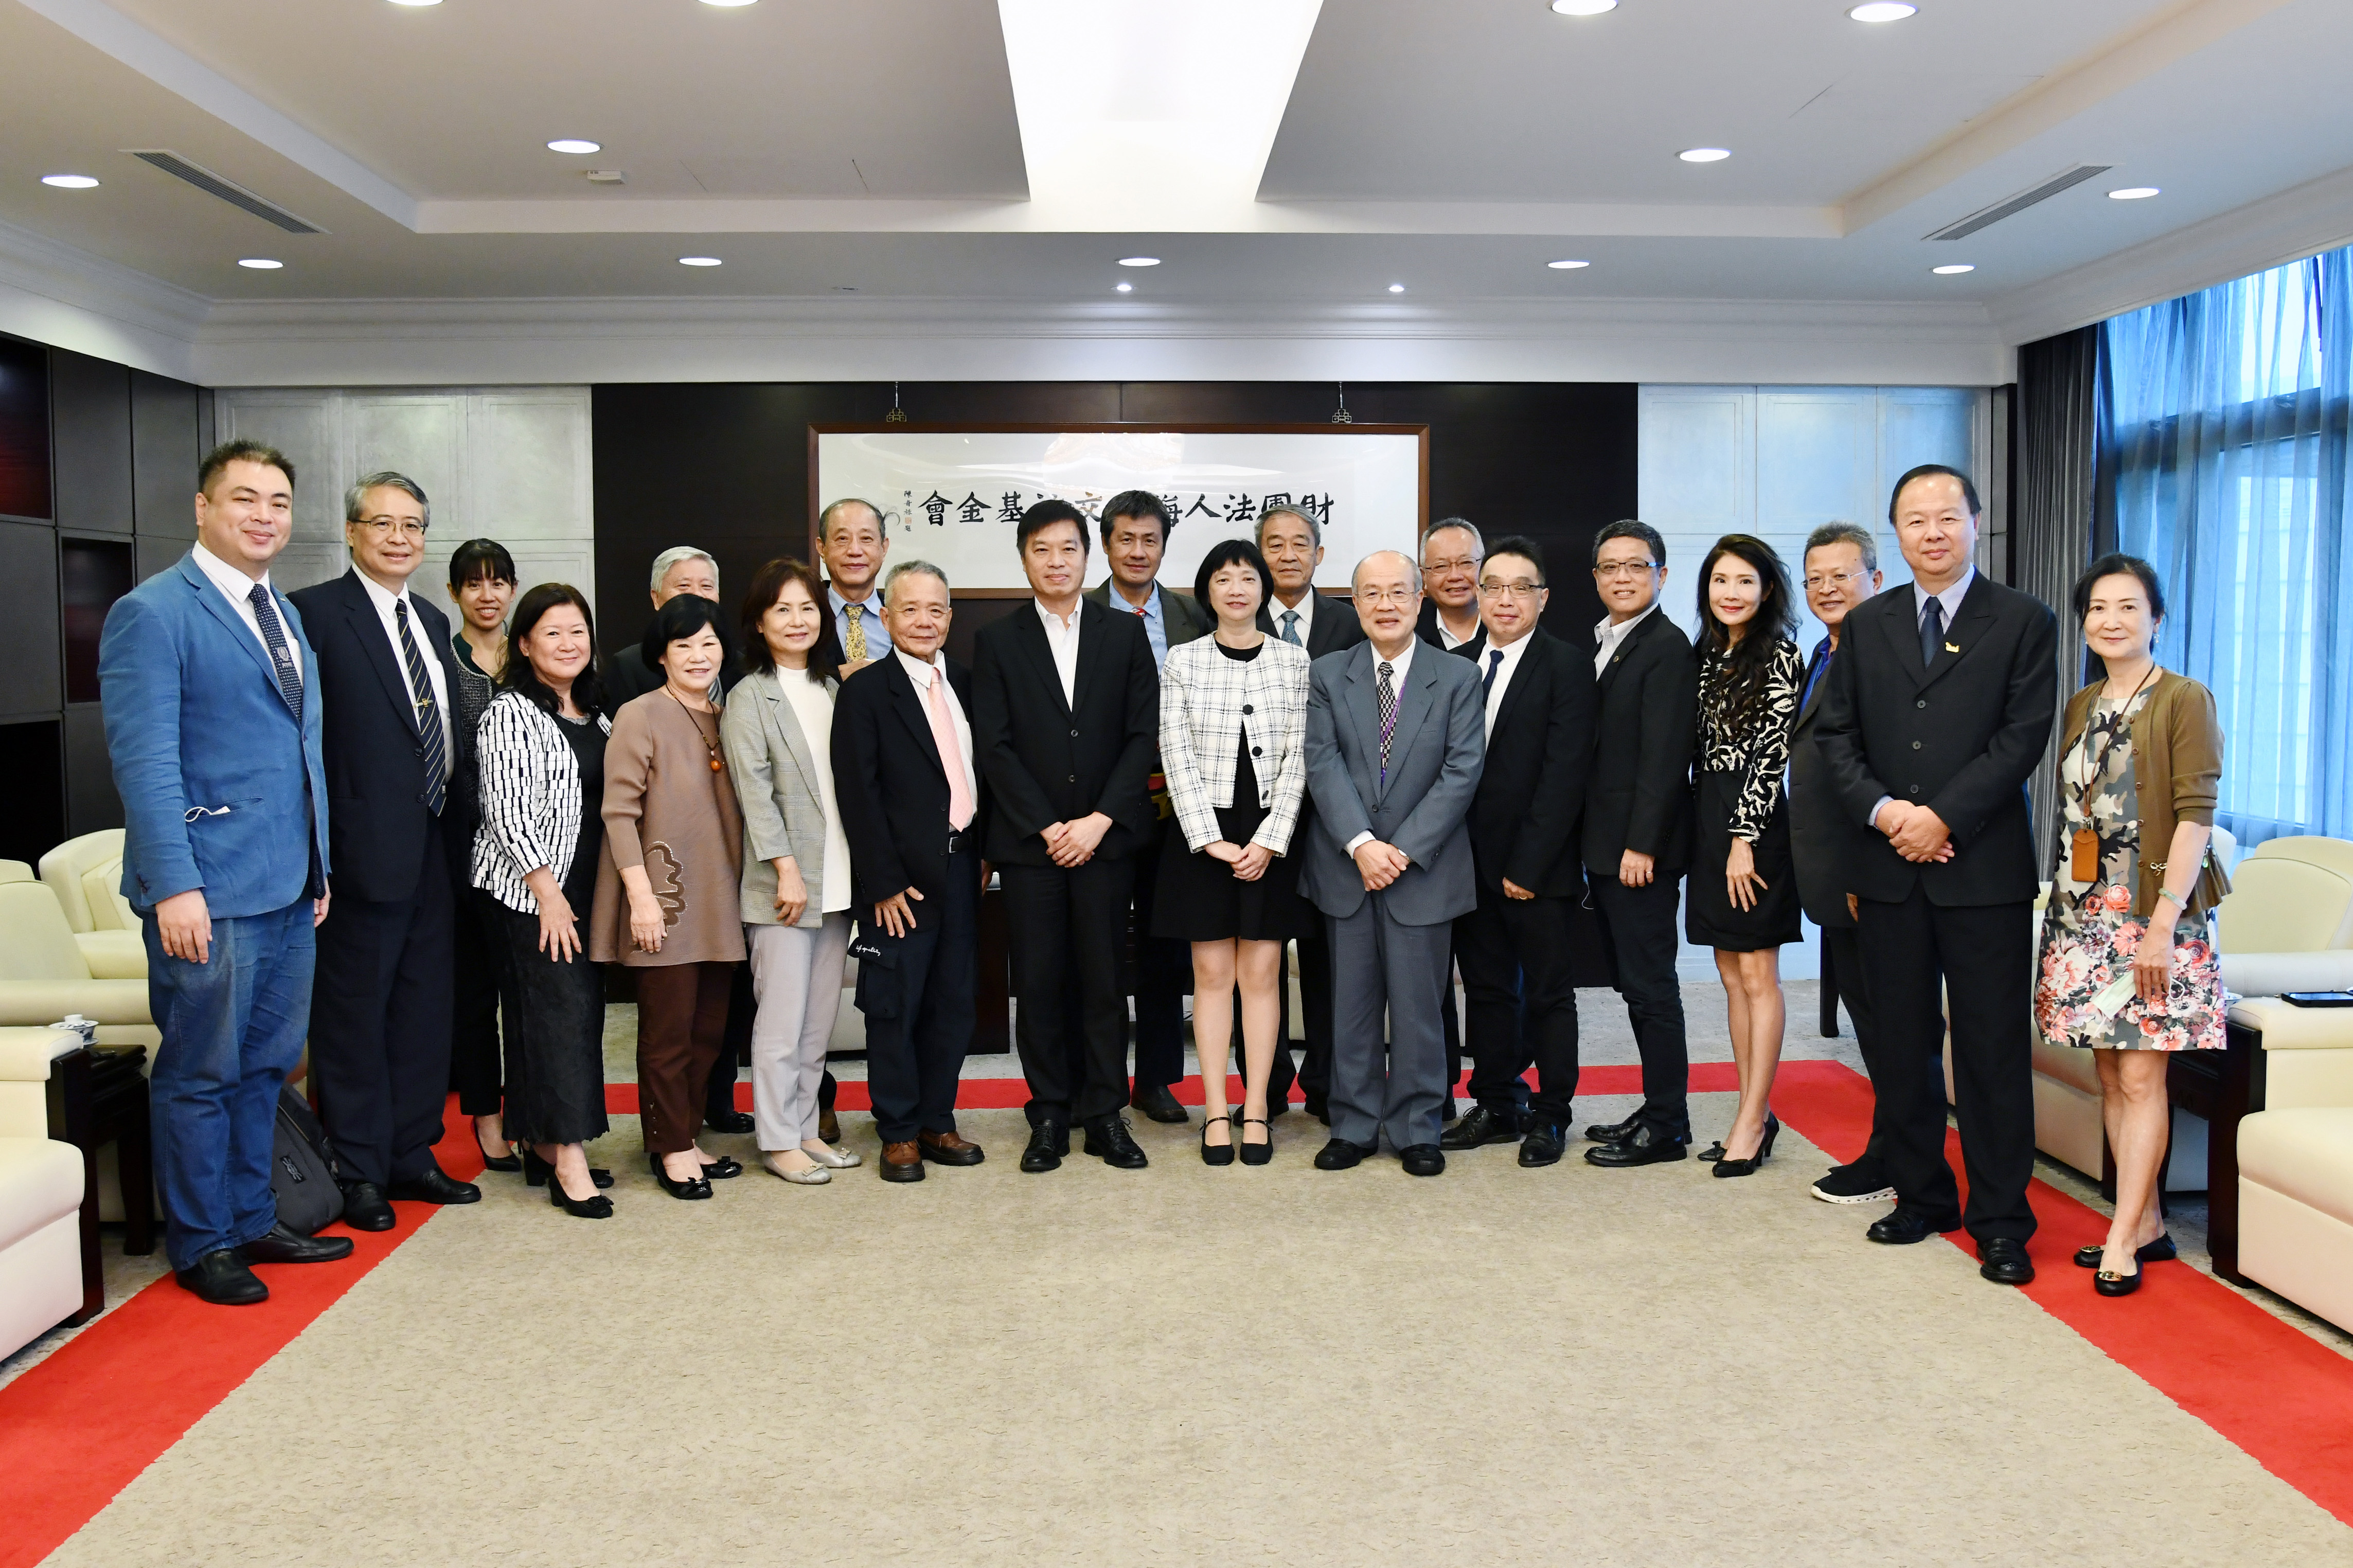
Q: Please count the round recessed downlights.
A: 15